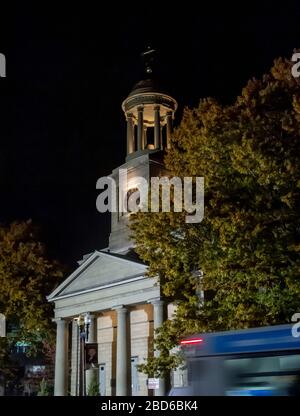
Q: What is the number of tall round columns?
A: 4